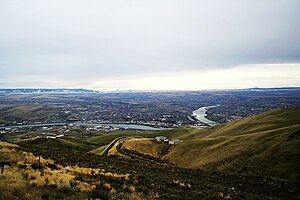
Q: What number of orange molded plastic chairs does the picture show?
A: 0